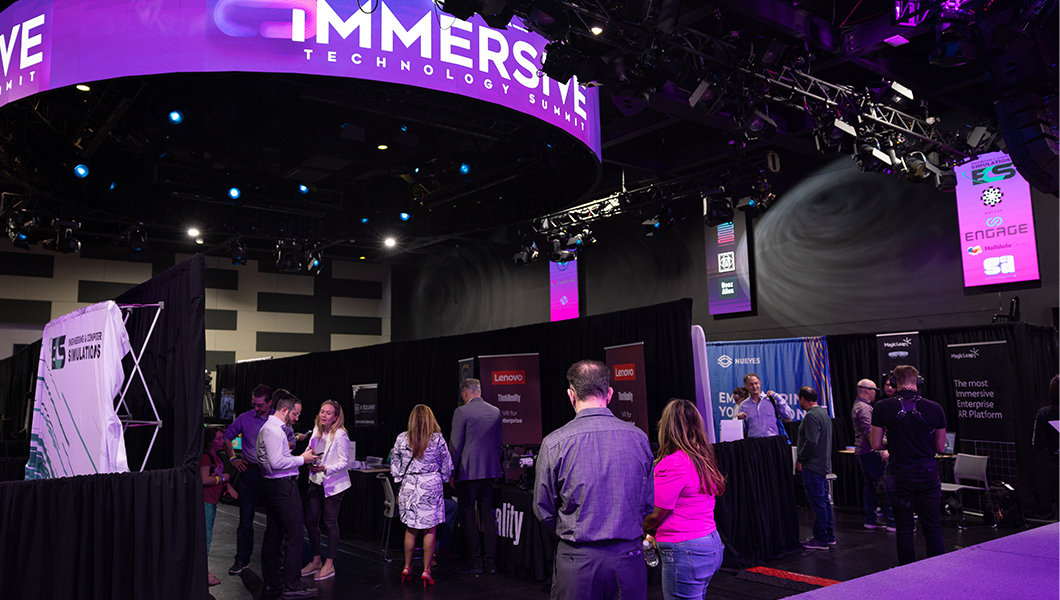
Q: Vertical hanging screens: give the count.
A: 3